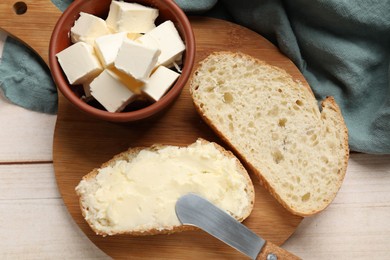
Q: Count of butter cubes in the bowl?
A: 8